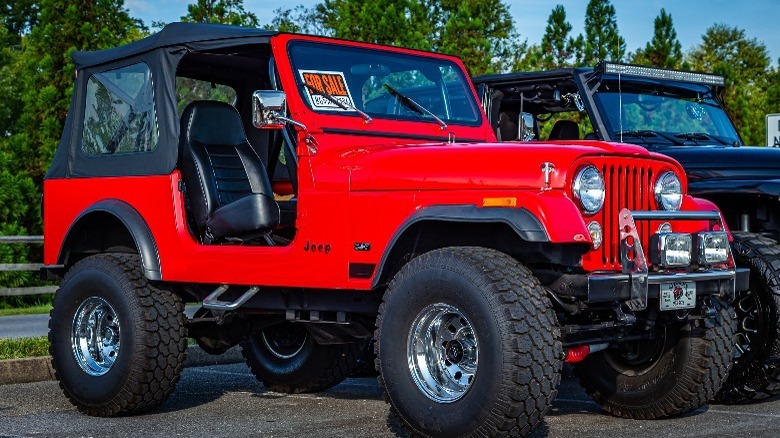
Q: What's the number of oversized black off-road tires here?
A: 5